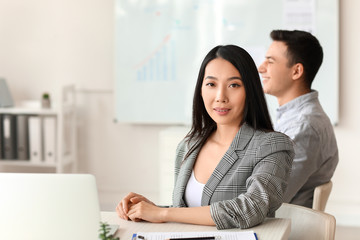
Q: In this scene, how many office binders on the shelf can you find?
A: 4